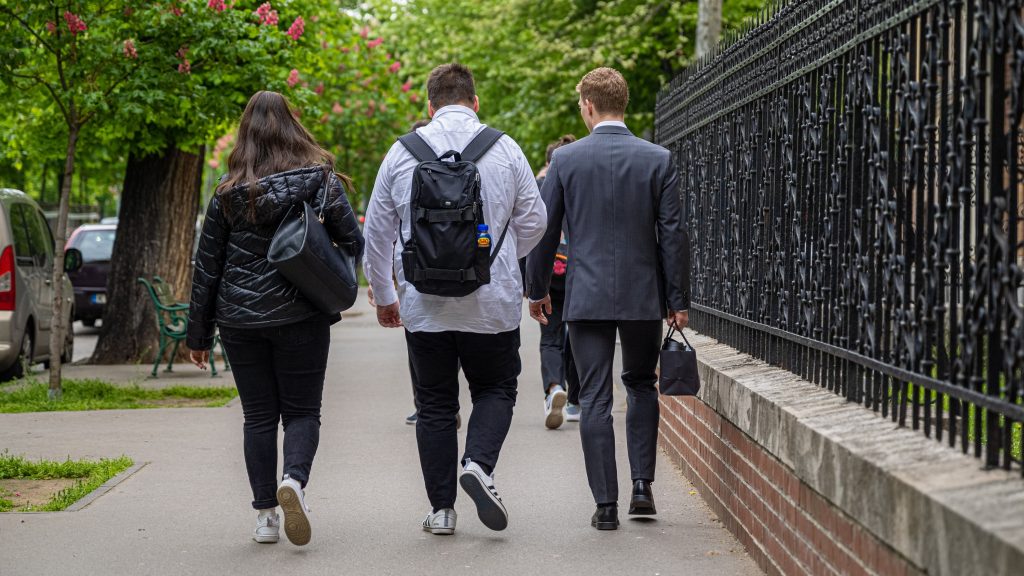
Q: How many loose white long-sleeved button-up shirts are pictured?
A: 1